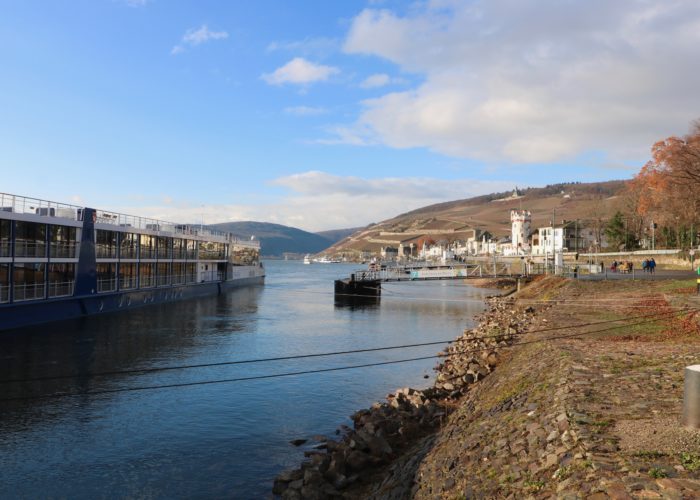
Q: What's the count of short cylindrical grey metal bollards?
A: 1